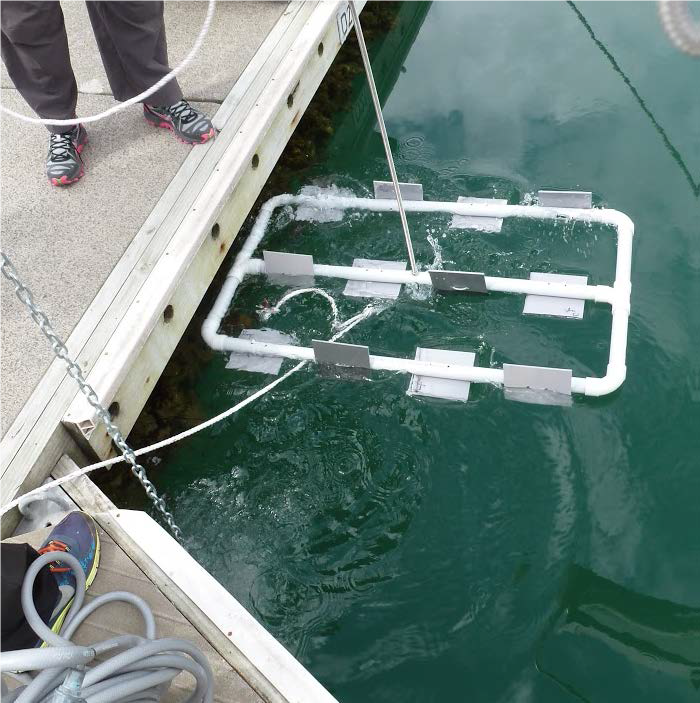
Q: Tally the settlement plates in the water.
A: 12